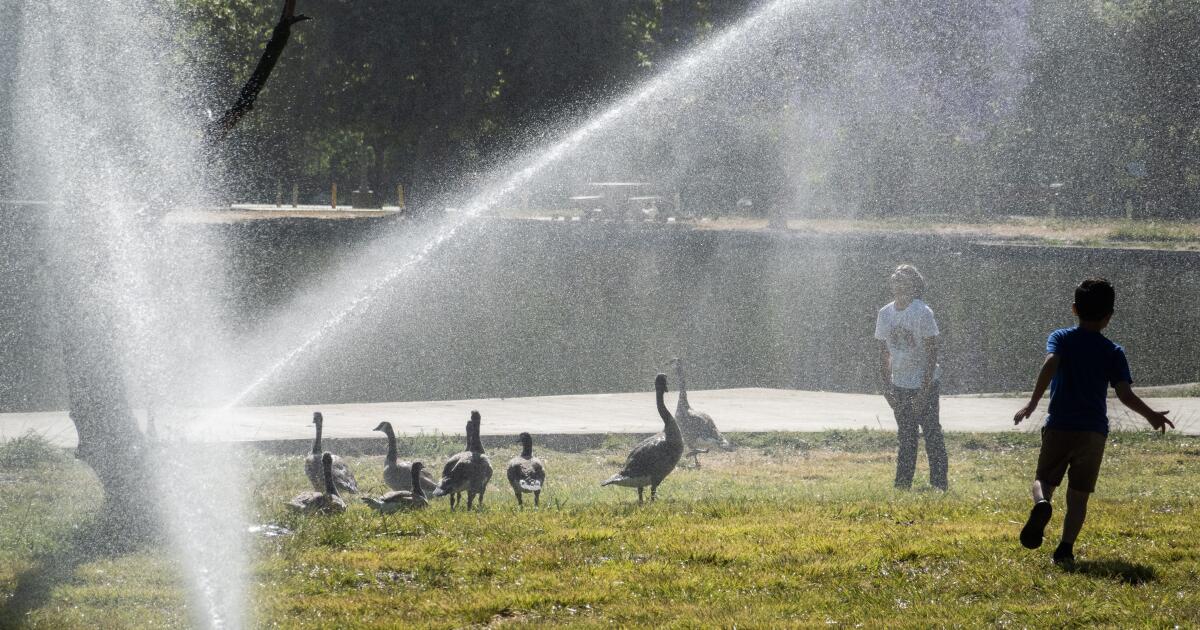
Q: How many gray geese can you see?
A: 9